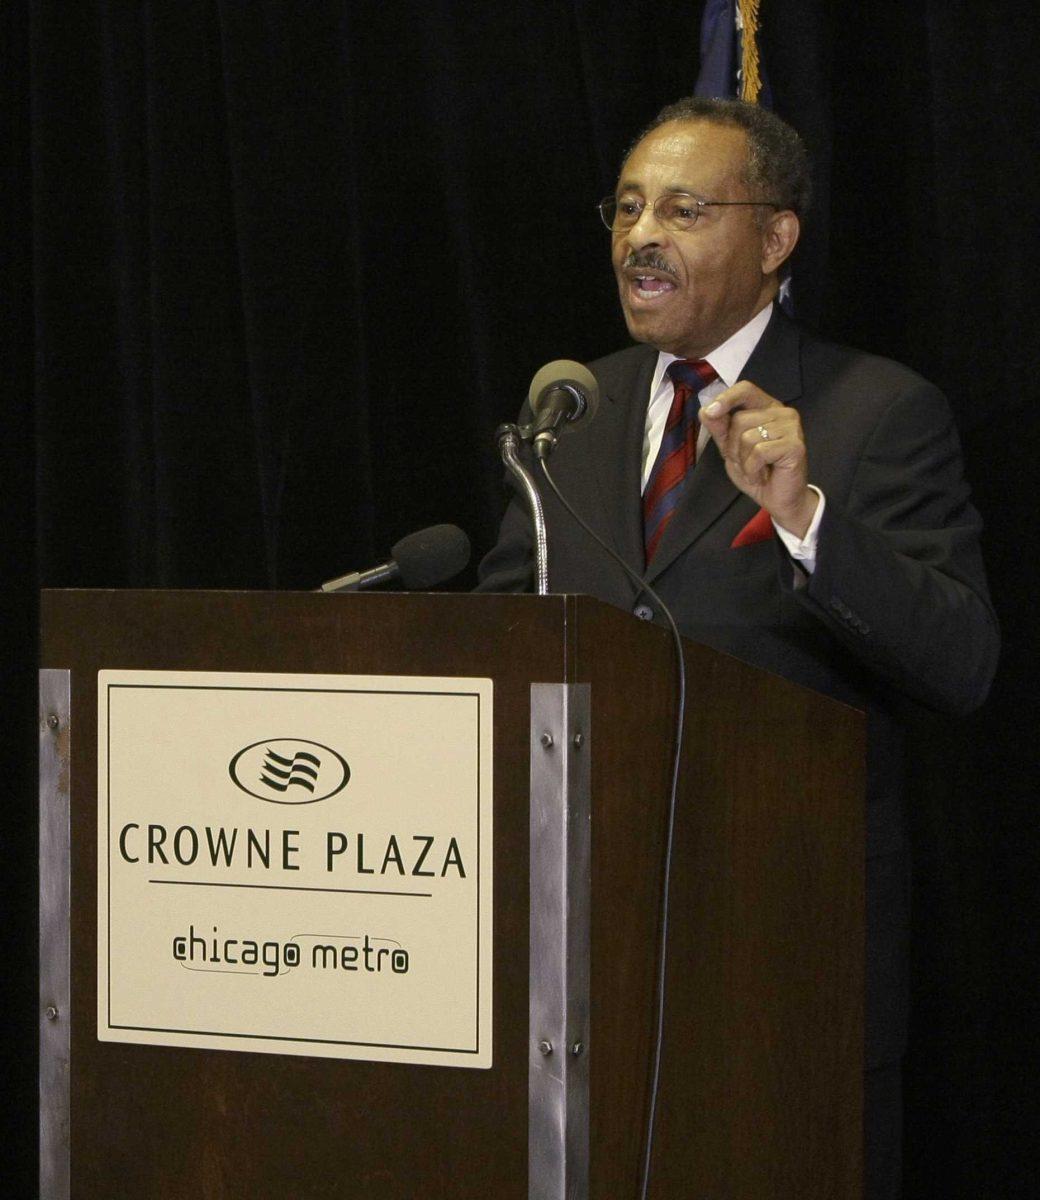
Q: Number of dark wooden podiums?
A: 1